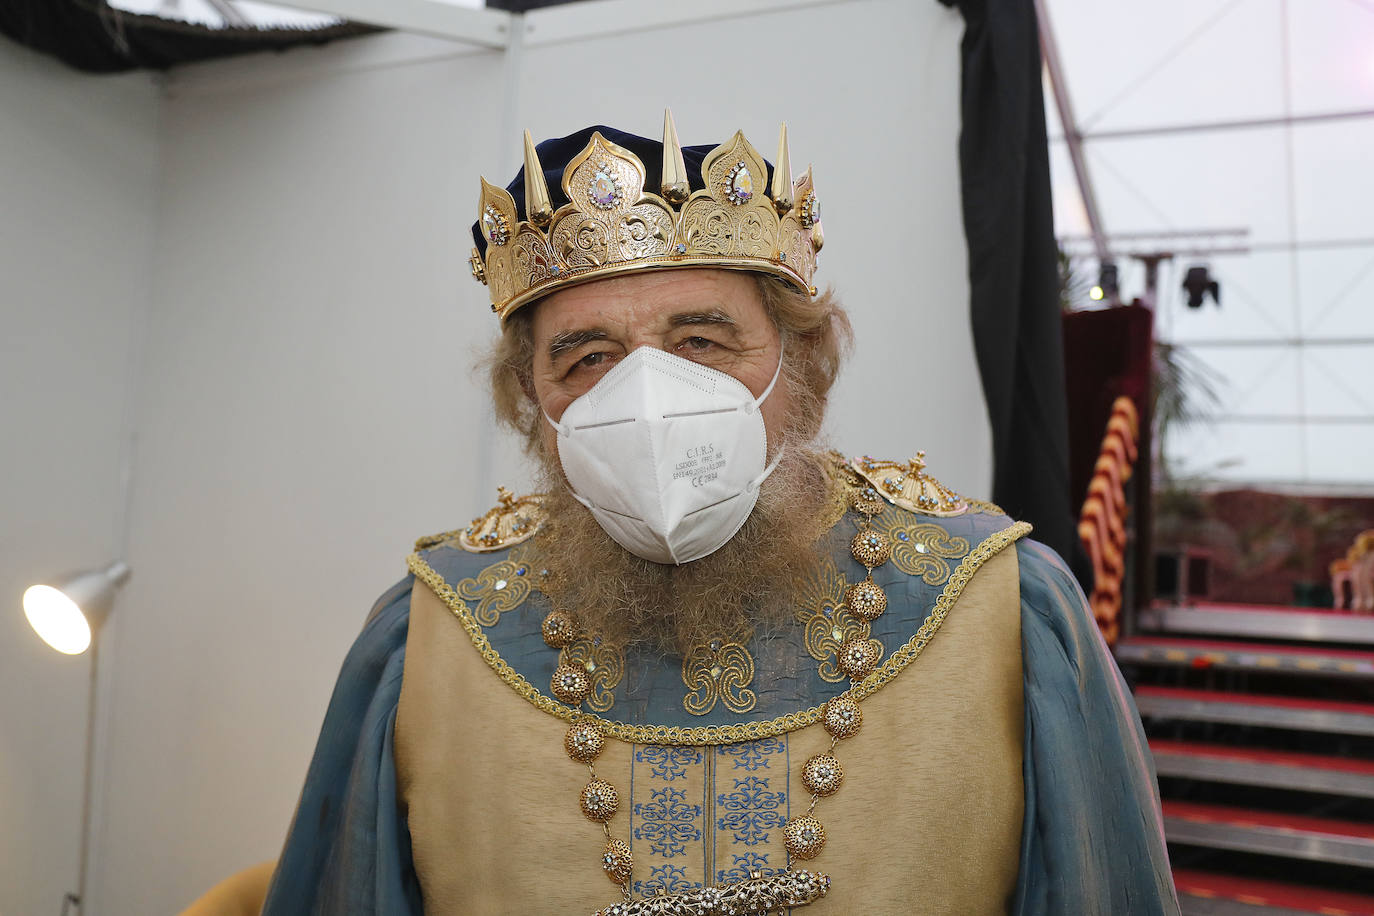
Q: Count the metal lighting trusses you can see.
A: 1